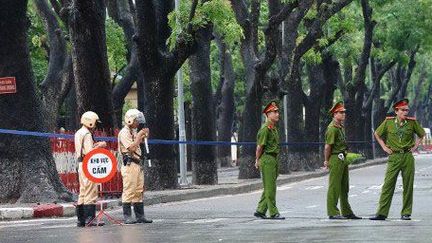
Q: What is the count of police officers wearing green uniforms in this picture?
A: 3